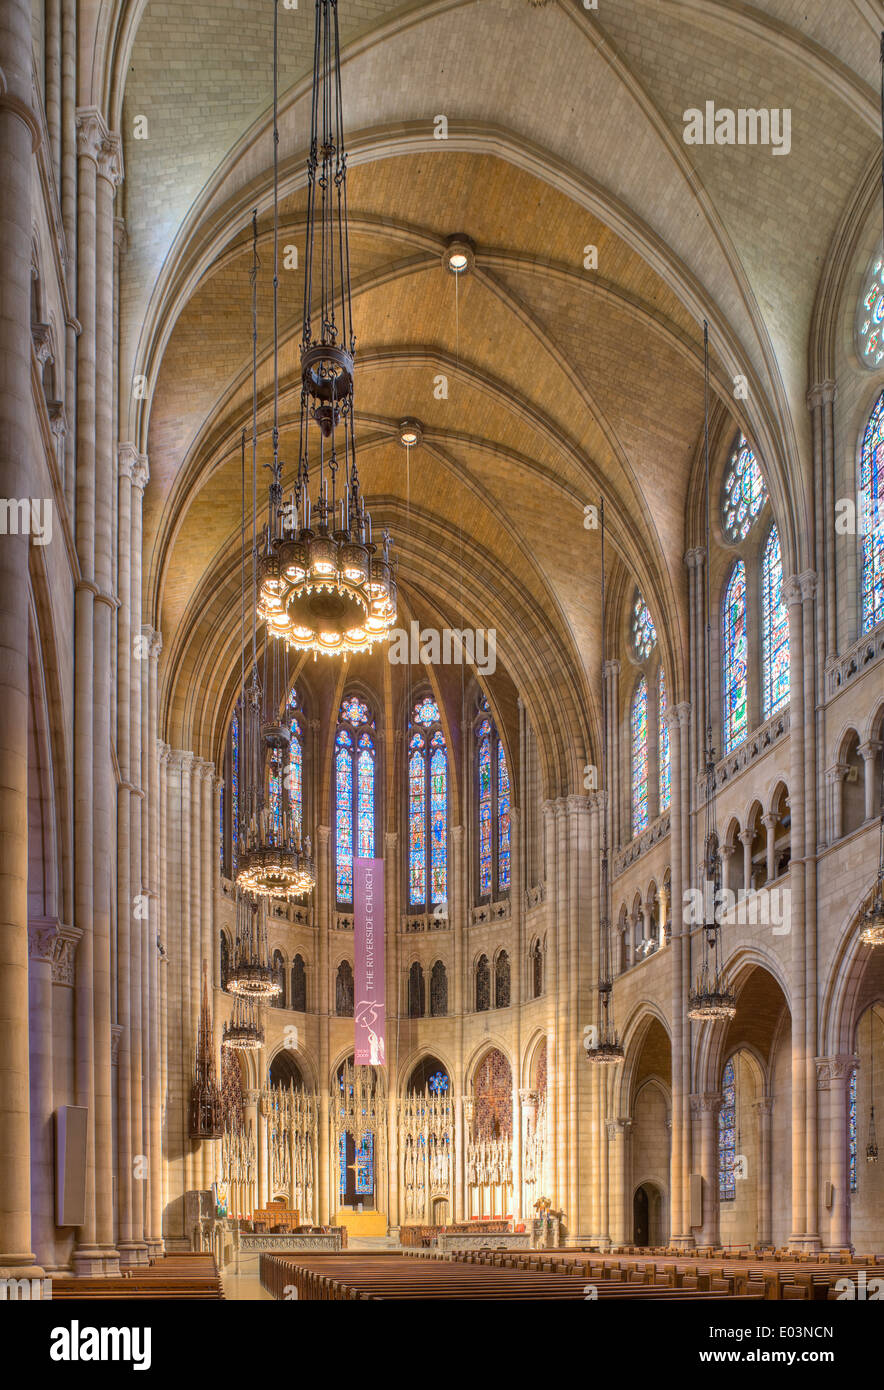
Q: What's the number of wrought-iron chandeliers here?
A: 7